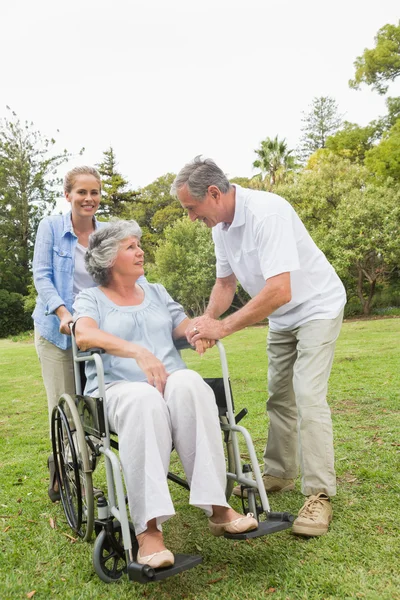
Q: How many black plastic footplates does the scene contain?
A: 2